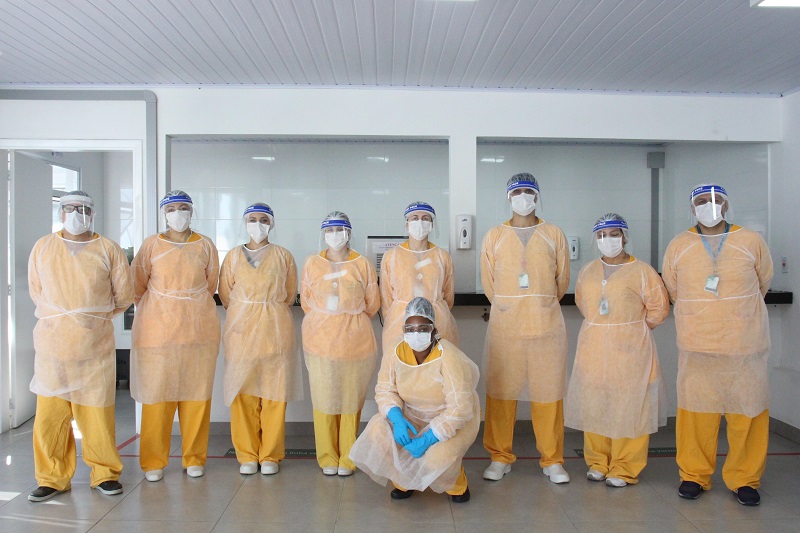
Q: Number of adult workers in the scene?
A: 9